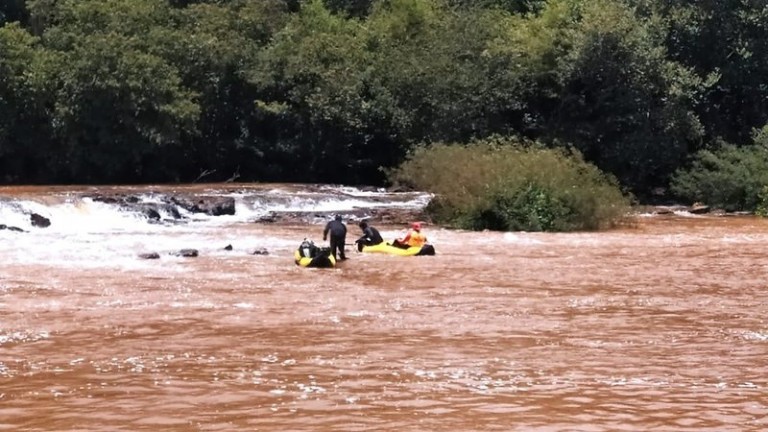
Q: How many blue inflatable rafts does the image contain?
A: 0